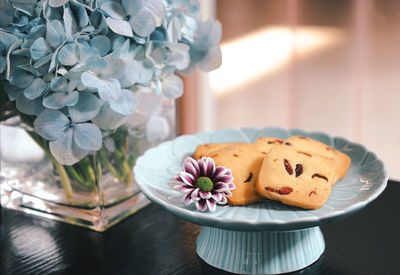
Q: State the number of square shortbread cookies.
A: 5